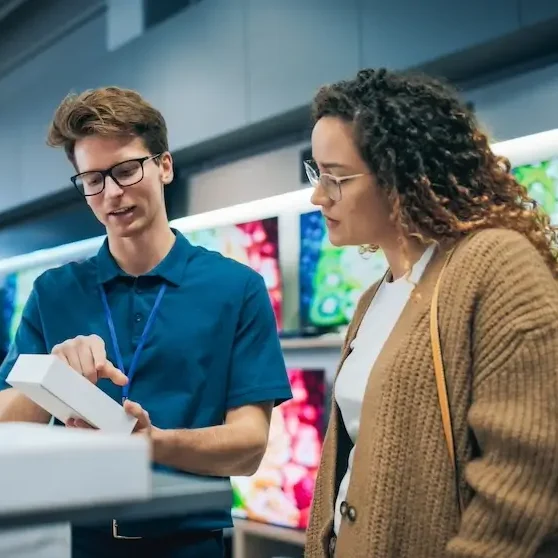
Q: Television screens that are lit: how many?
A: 5